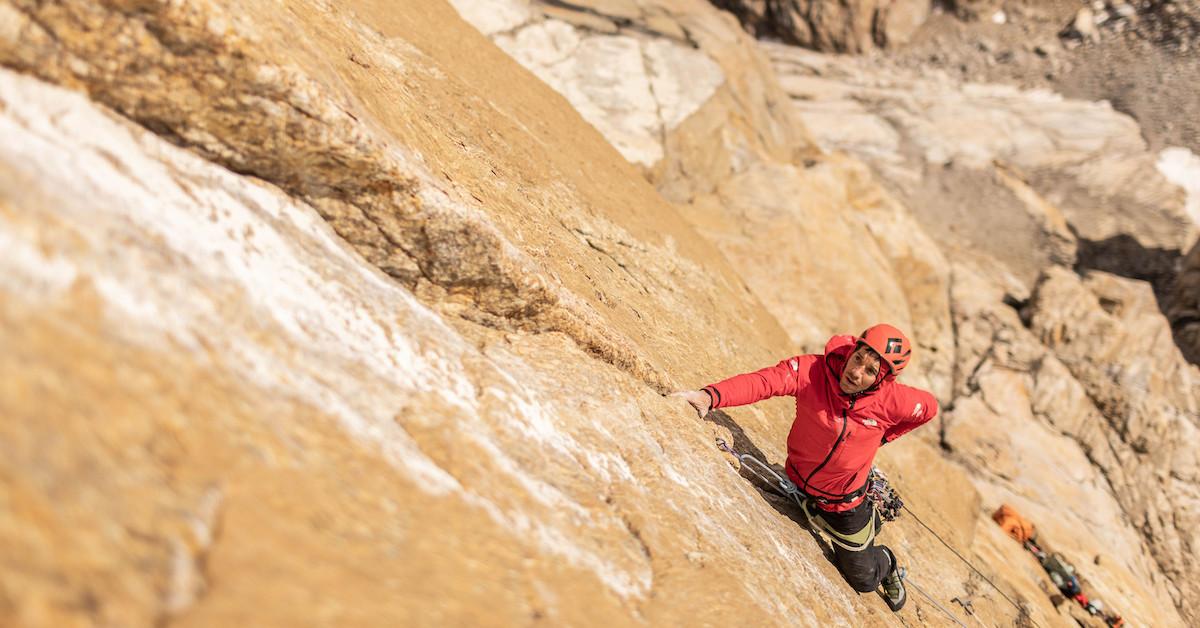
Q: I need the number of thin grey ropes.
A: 2